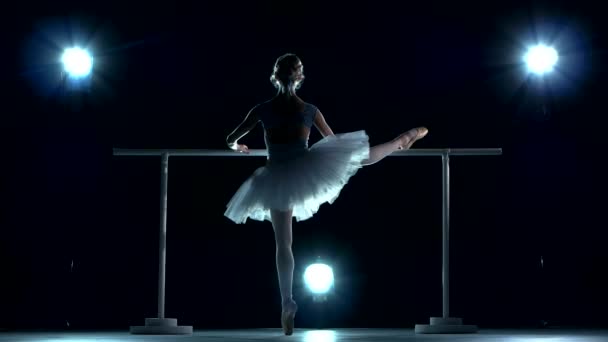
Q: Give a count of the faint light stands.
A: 2